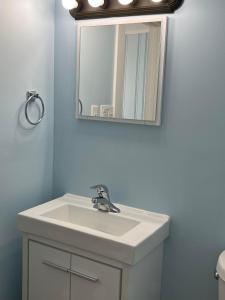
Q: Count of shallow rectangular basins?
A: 1